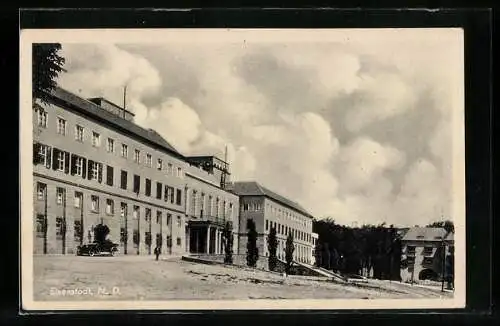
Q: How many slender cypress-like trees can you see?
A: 4